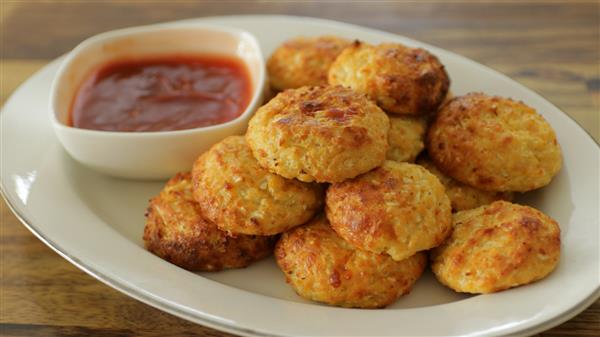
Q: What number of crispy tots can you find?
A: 11